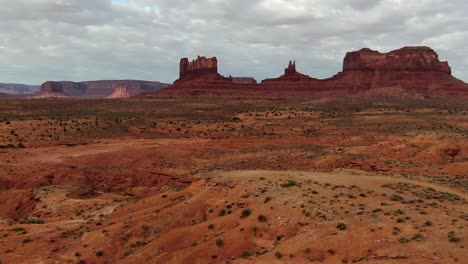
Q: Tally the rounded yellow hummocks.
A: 0